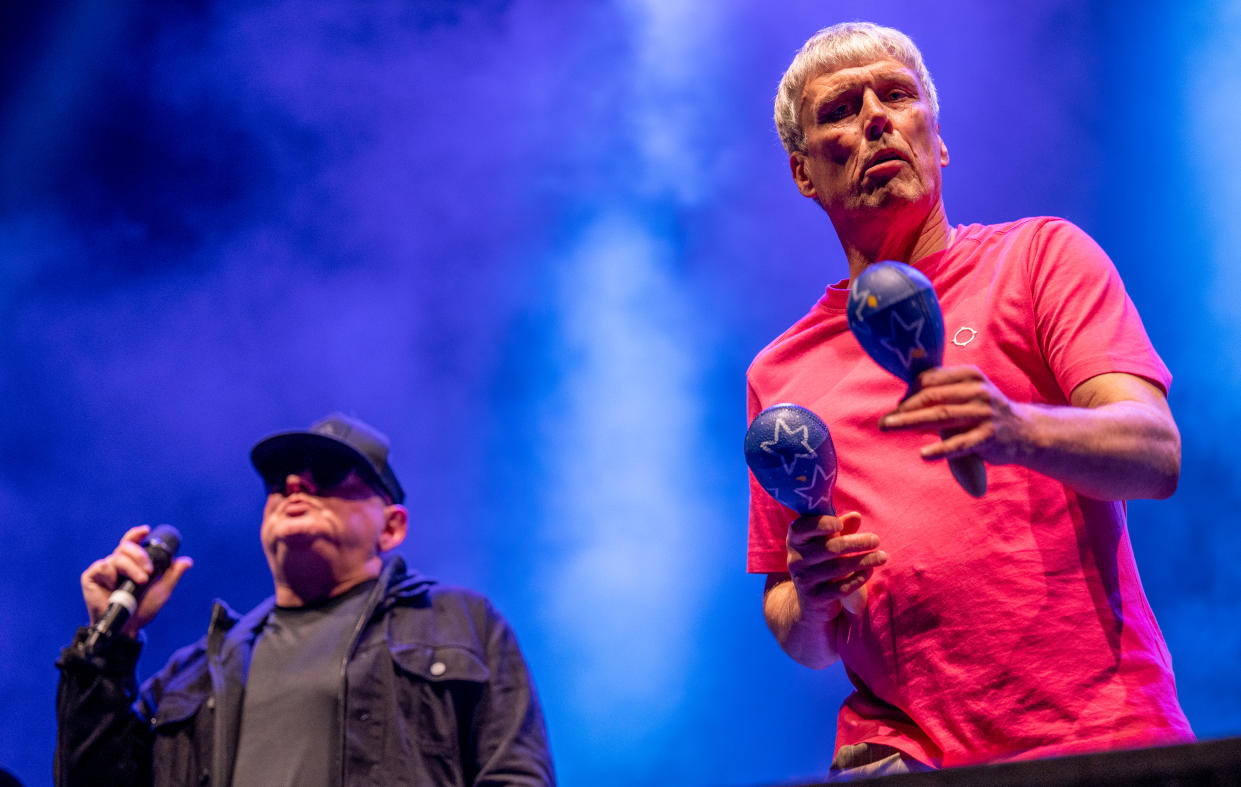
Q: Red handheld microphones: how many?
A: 0